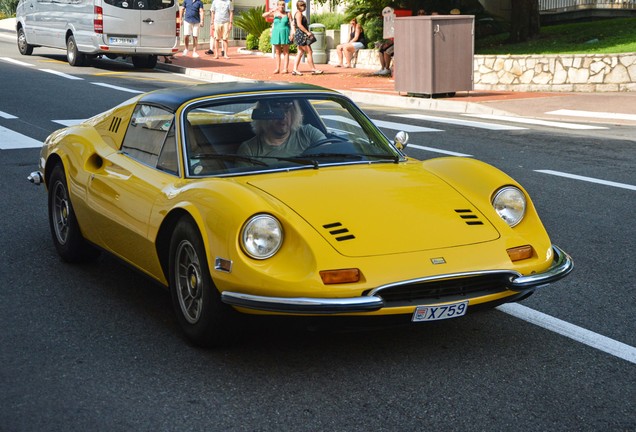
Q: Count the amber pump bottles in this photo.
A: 0